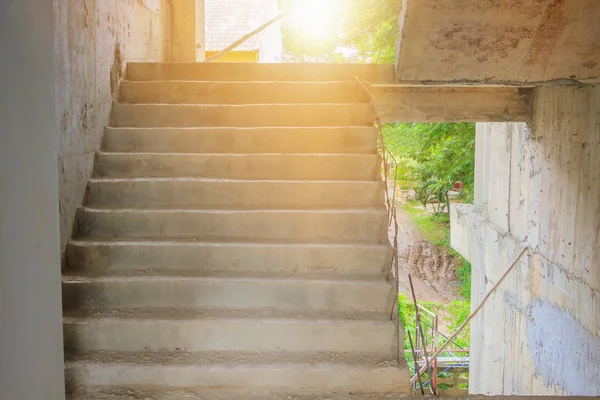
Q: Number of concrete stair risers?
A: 11